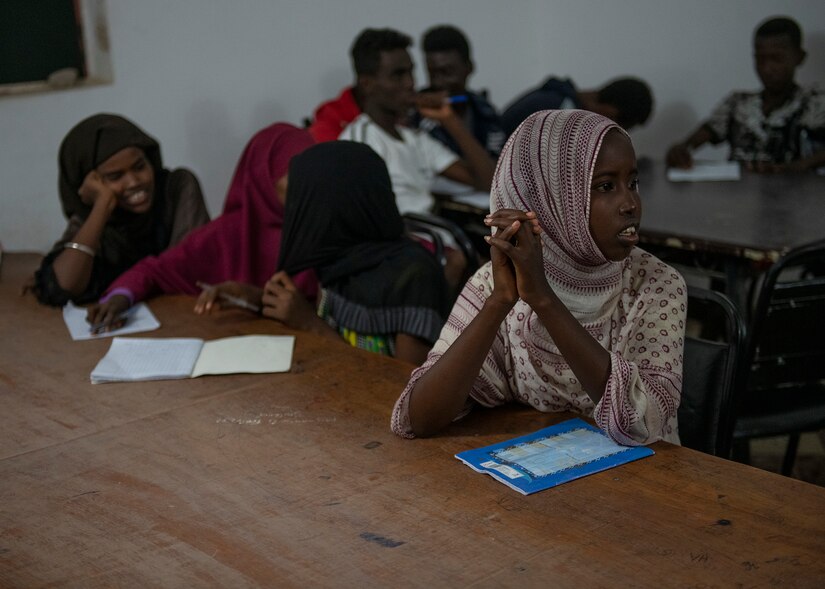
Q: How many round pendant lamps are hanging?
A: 0